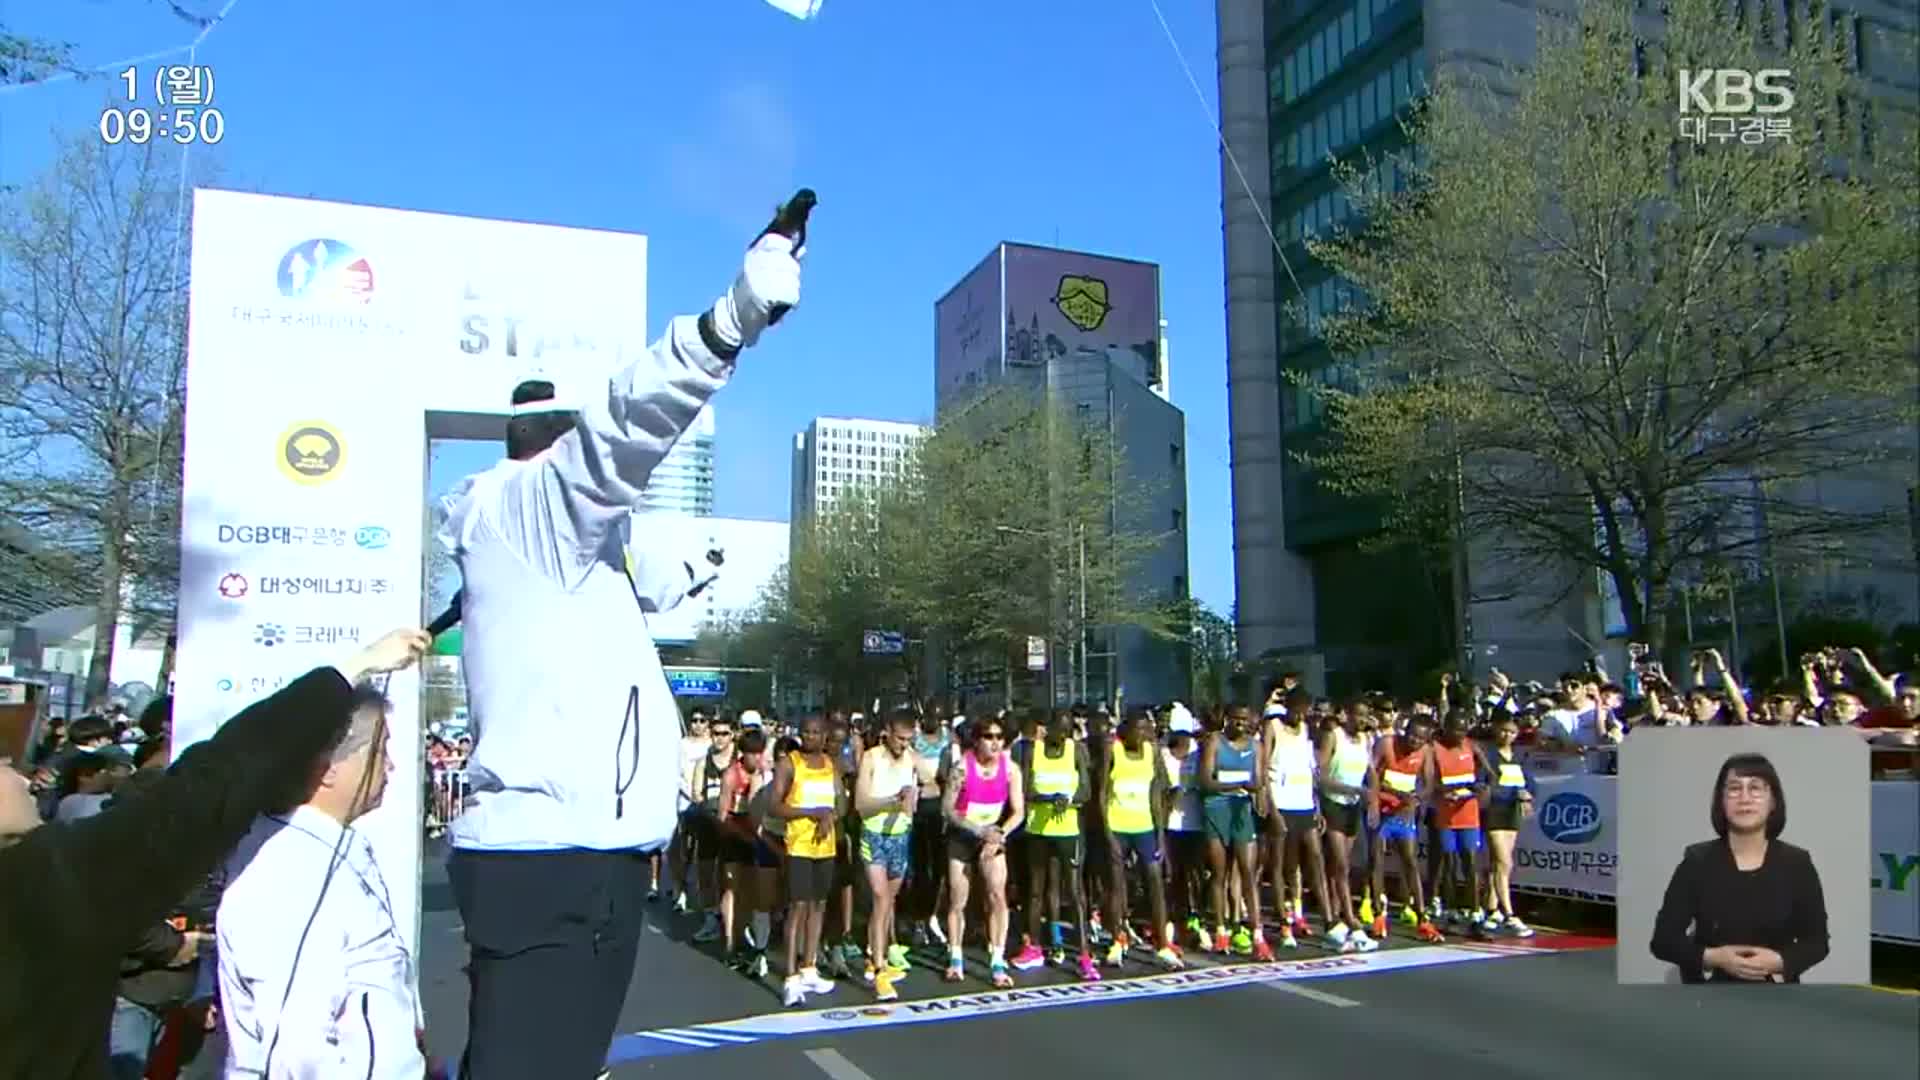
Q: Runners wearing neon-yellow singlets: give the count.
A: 2